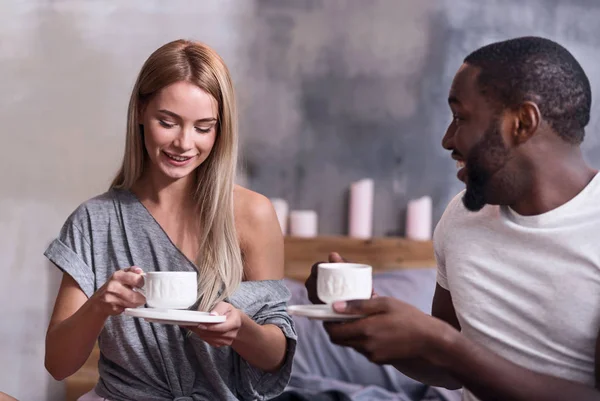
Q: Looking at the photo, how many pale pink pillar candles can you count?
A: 4